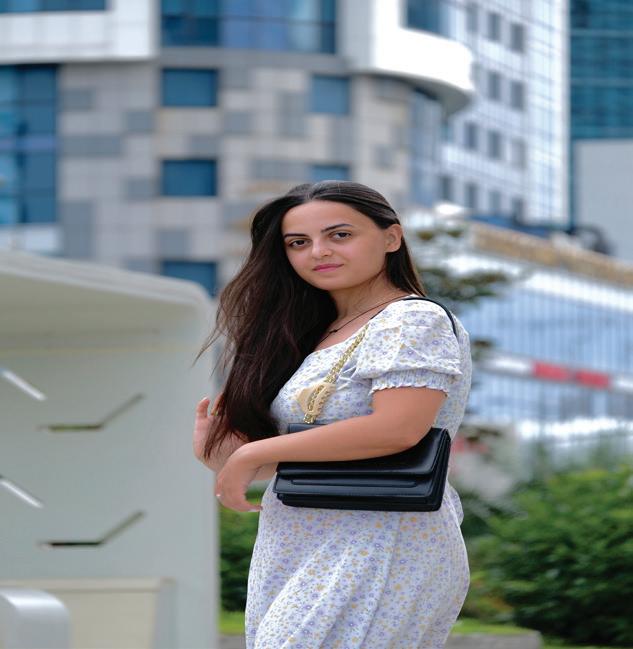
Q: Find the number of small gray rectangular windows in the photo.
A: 12